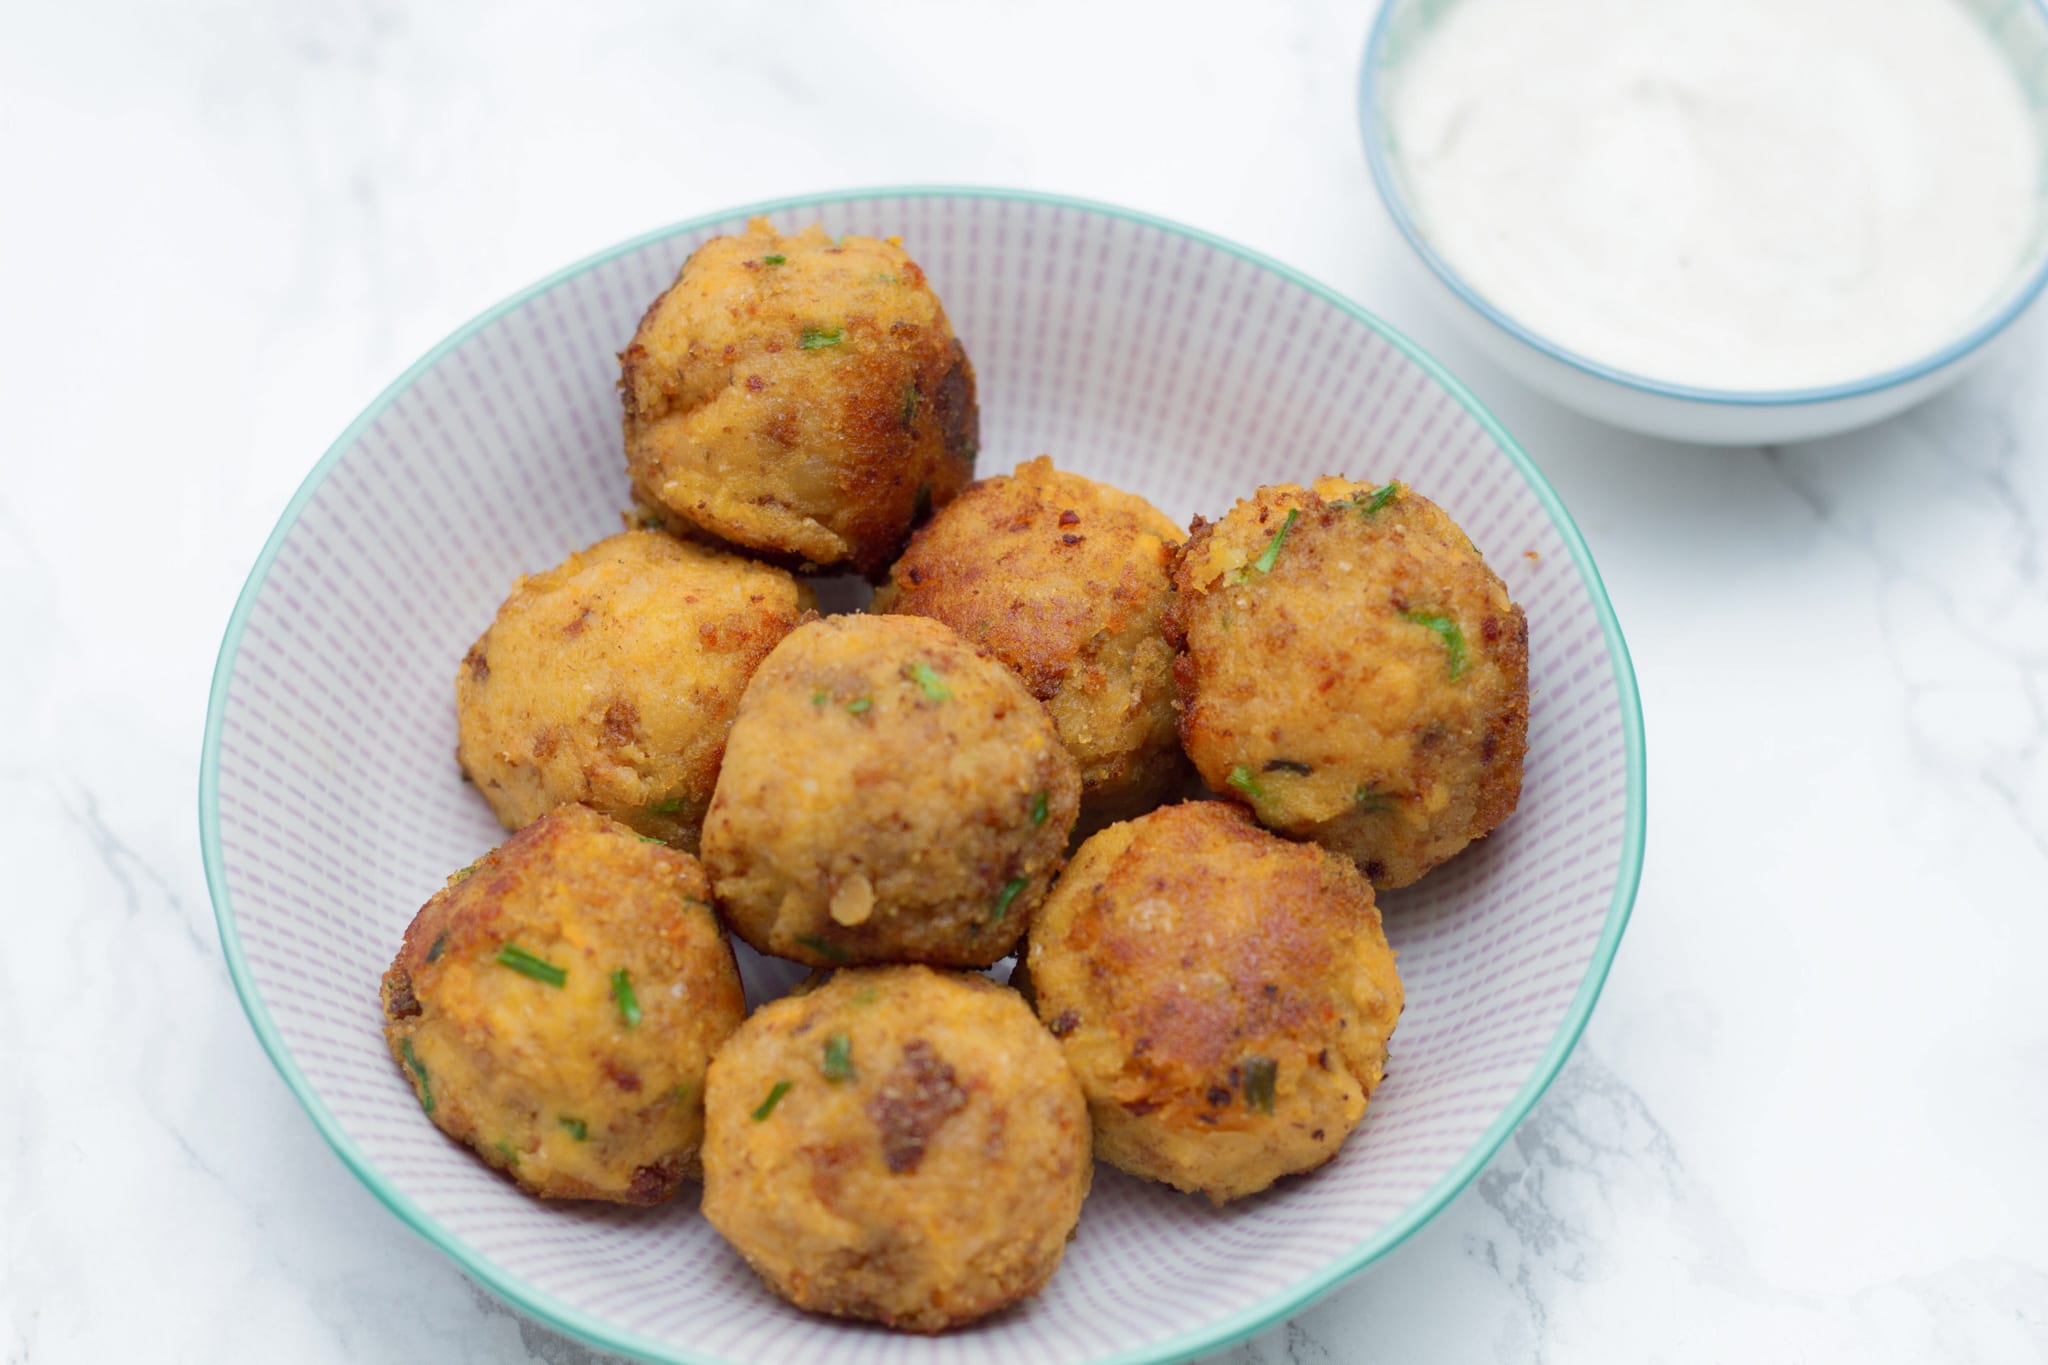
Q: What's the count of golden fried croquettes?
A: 8